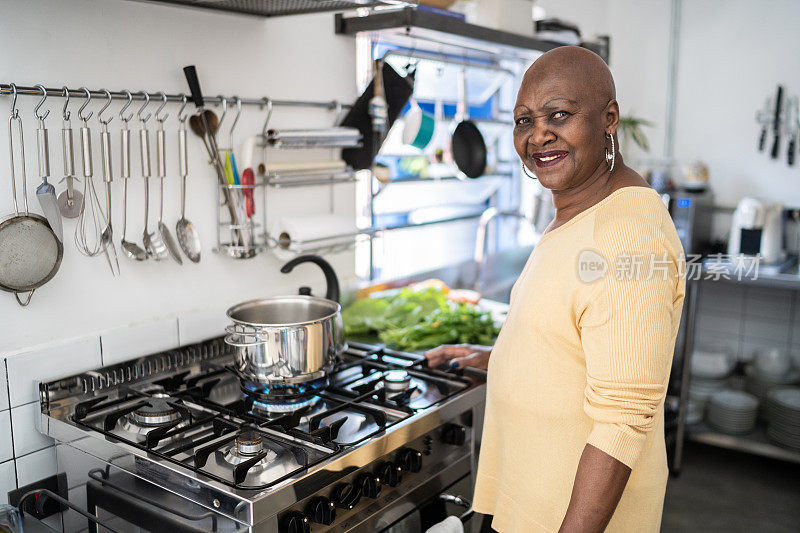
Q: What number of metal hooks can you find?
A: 13